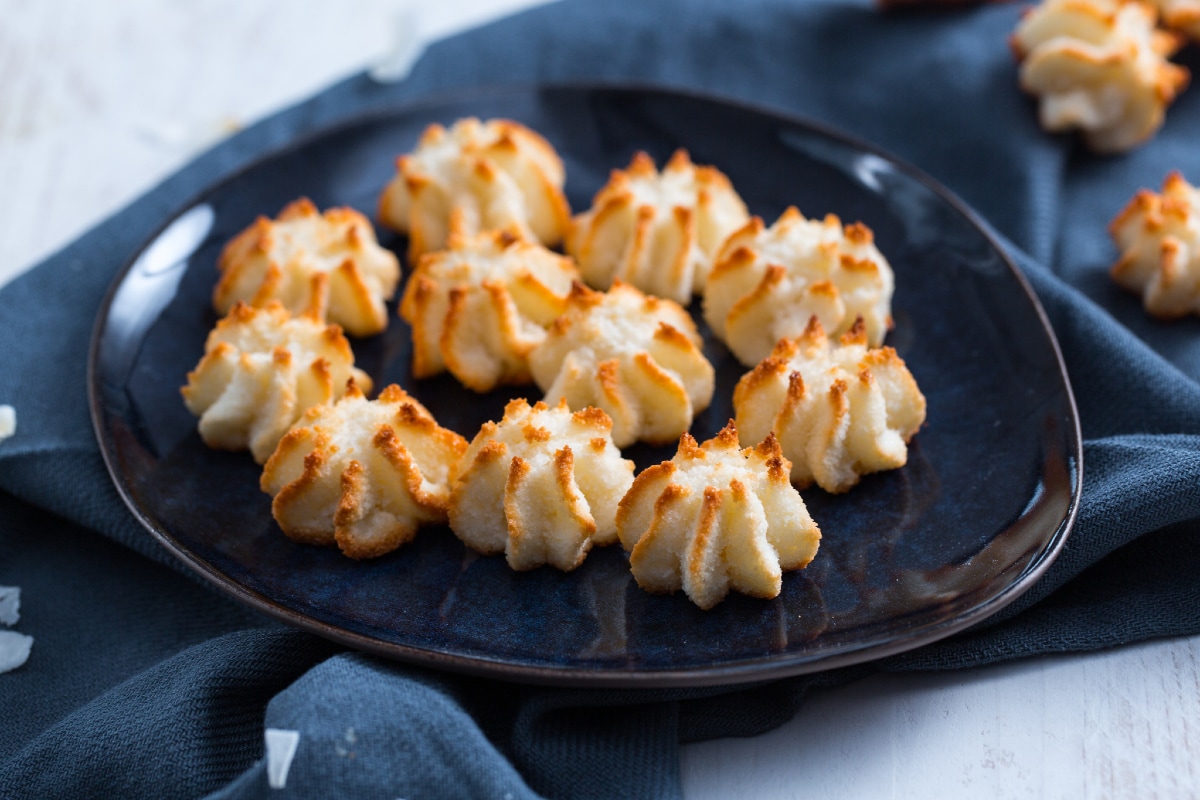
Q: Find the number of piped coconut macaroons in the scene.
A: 14